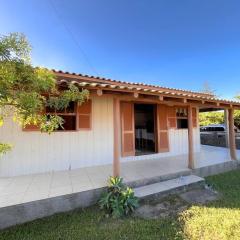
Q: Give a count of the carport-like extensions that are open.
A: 1